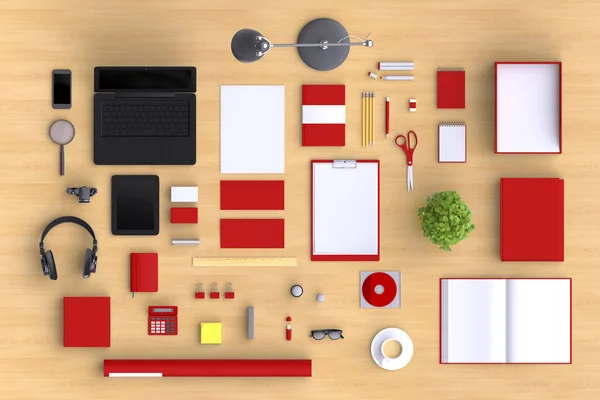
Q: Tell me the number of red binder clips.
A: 3